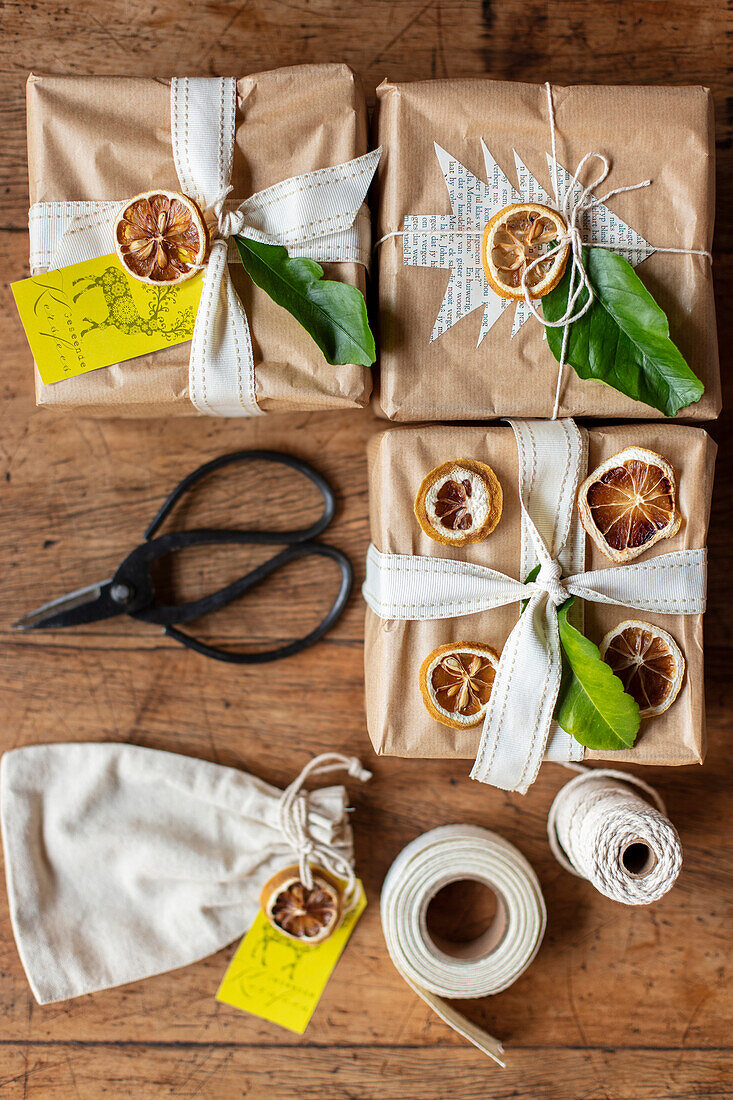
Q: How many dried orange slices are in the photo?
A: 7